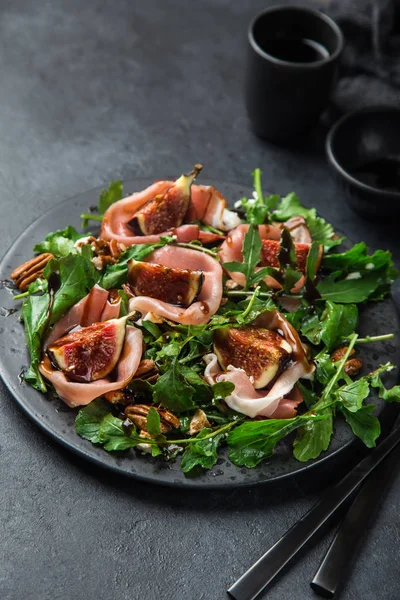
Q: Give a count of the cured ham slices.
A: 5